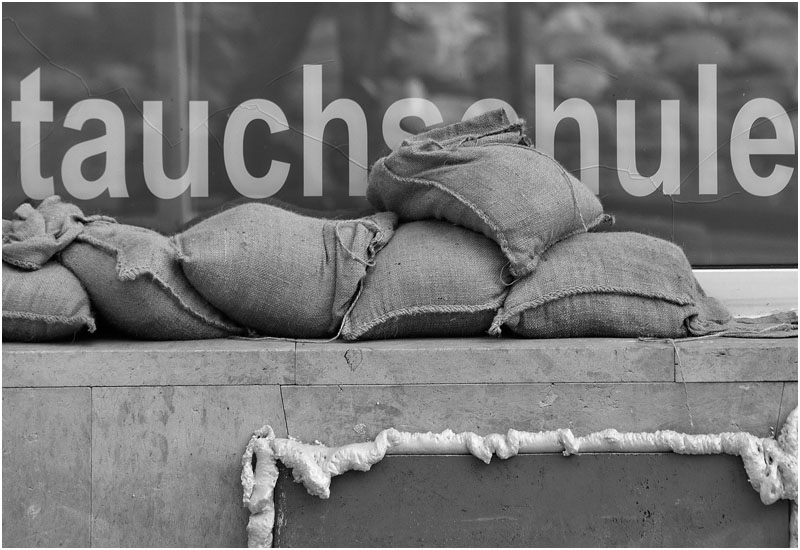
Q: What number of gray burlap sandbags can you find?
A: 6